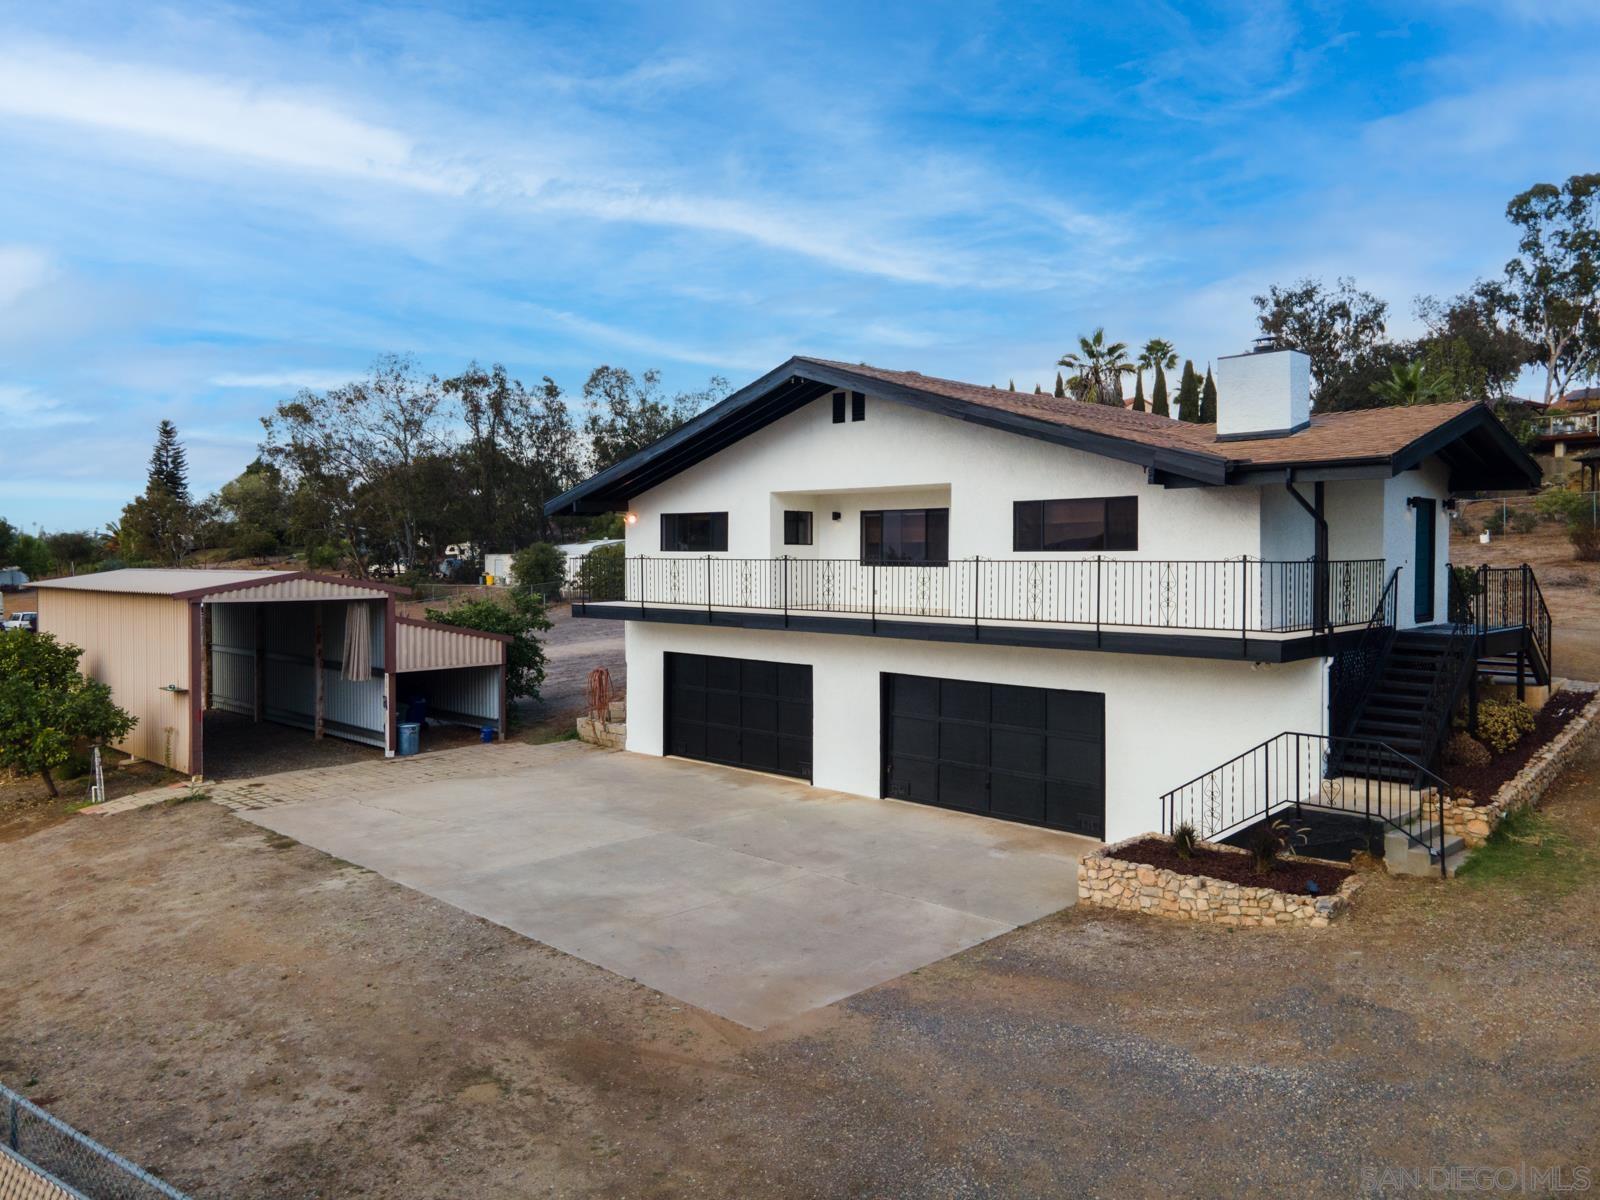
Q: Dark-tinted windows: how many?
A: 4